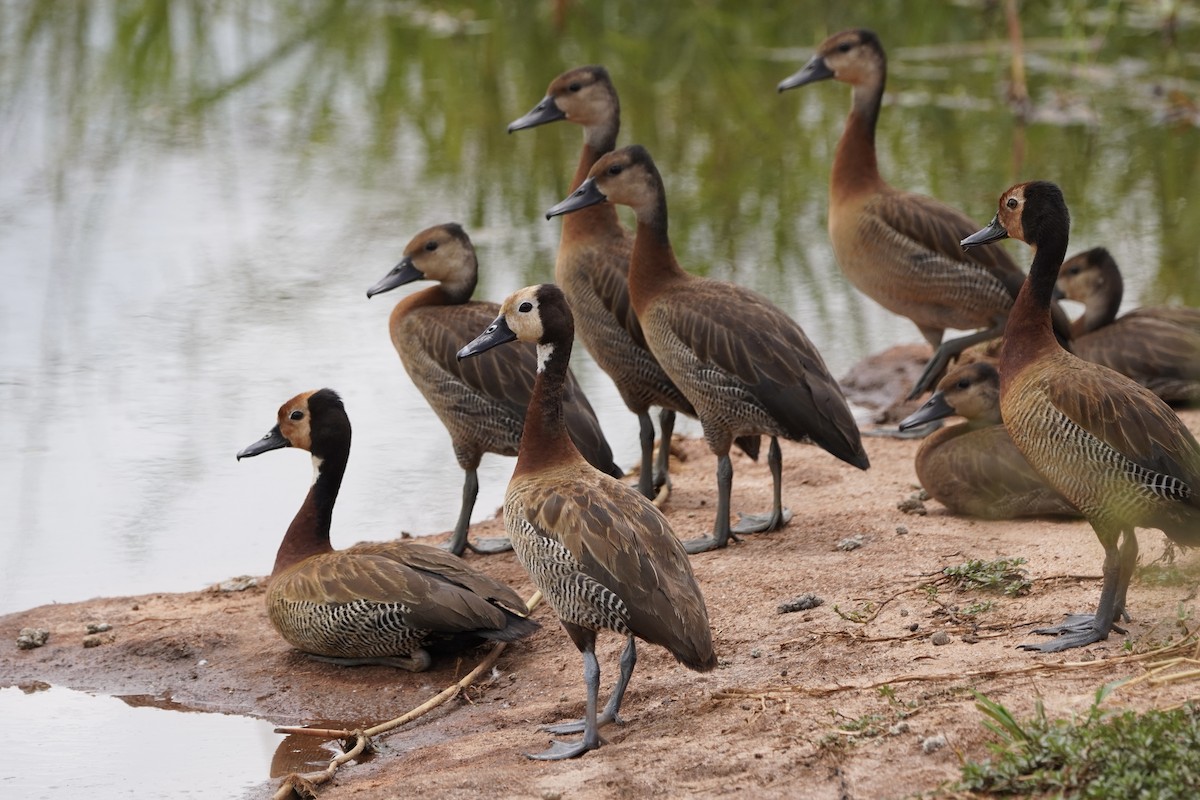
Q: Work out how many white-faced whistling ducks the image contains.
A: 9